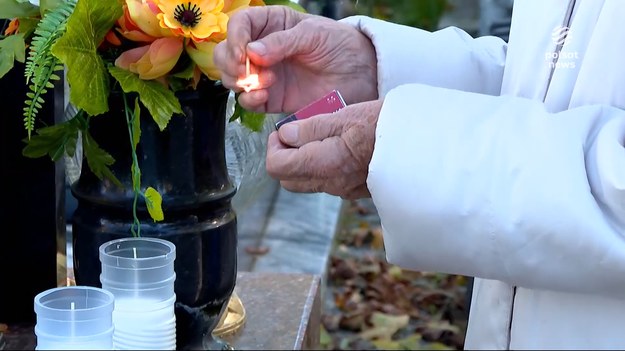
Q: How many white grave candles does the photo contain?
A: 2